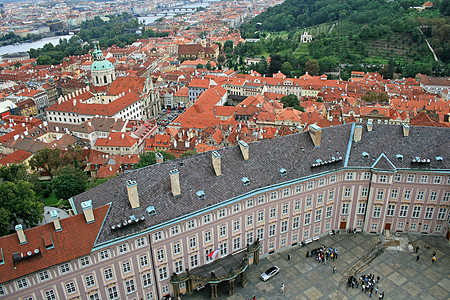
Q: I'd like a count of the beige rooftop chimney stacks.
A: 12